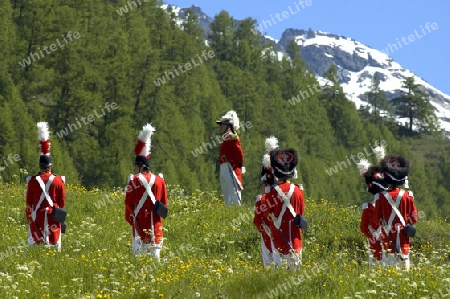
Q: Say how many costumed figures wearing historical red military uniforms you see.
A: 7